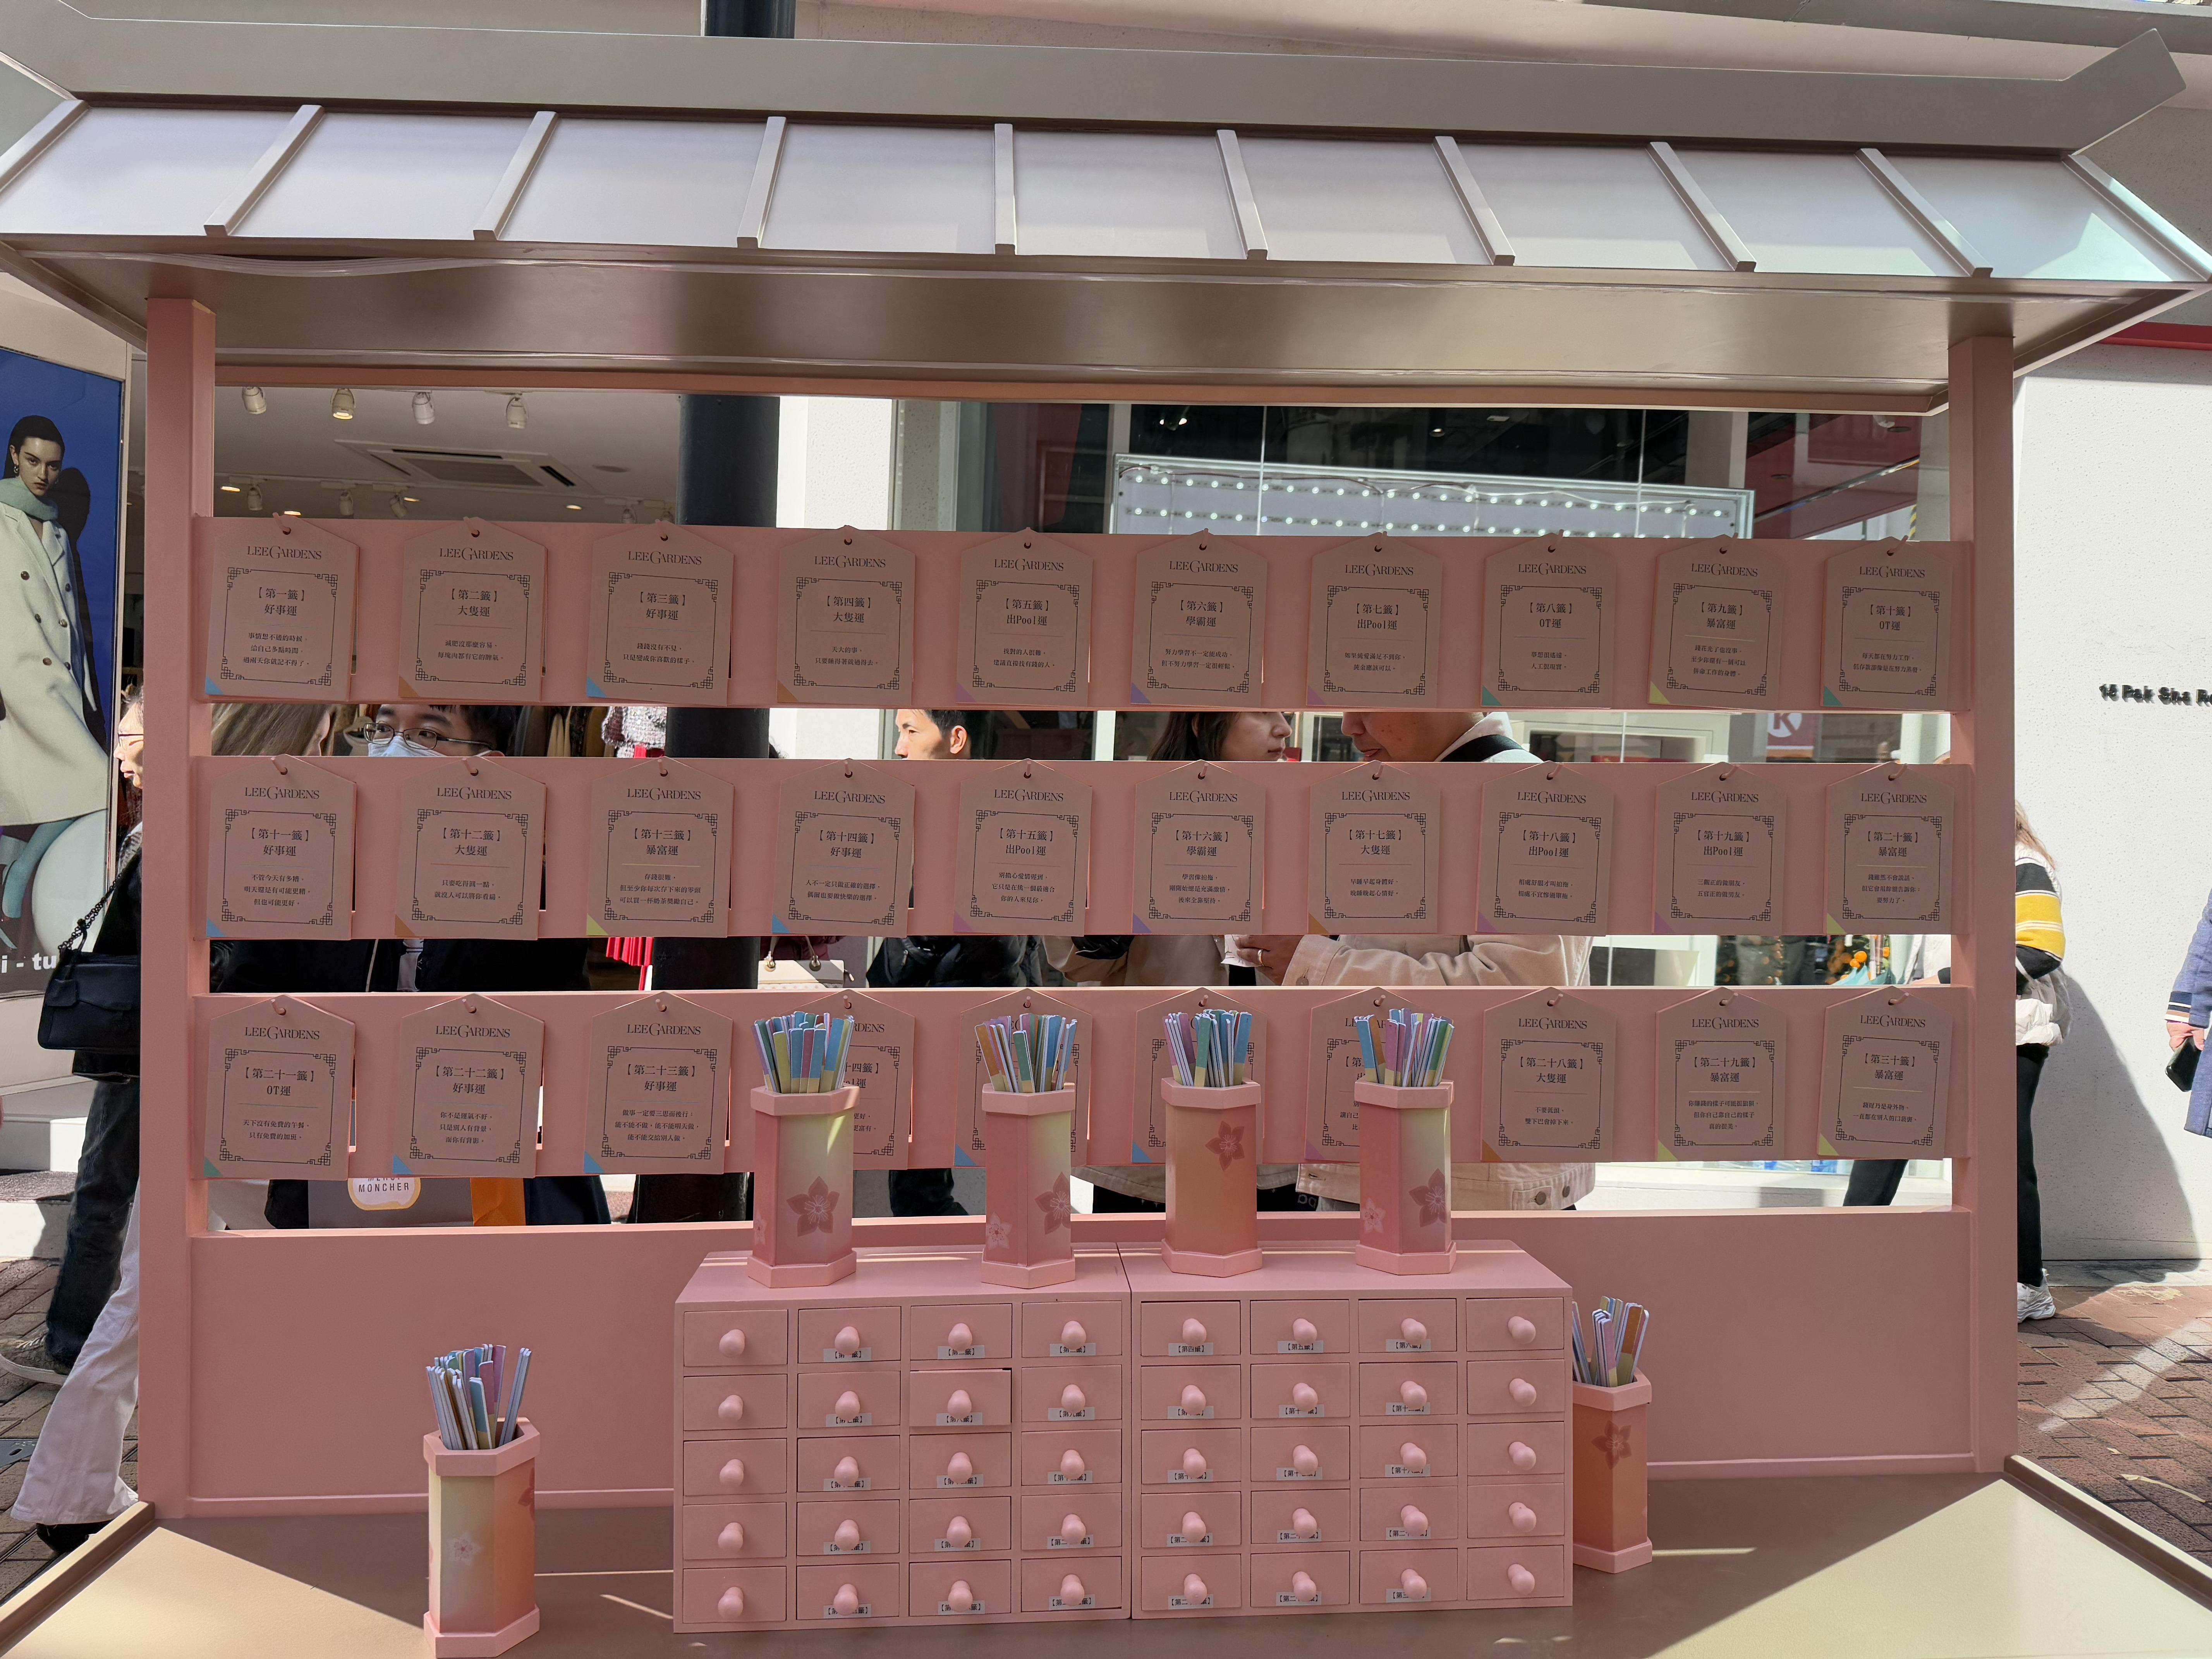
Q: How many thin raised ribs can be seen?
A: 10